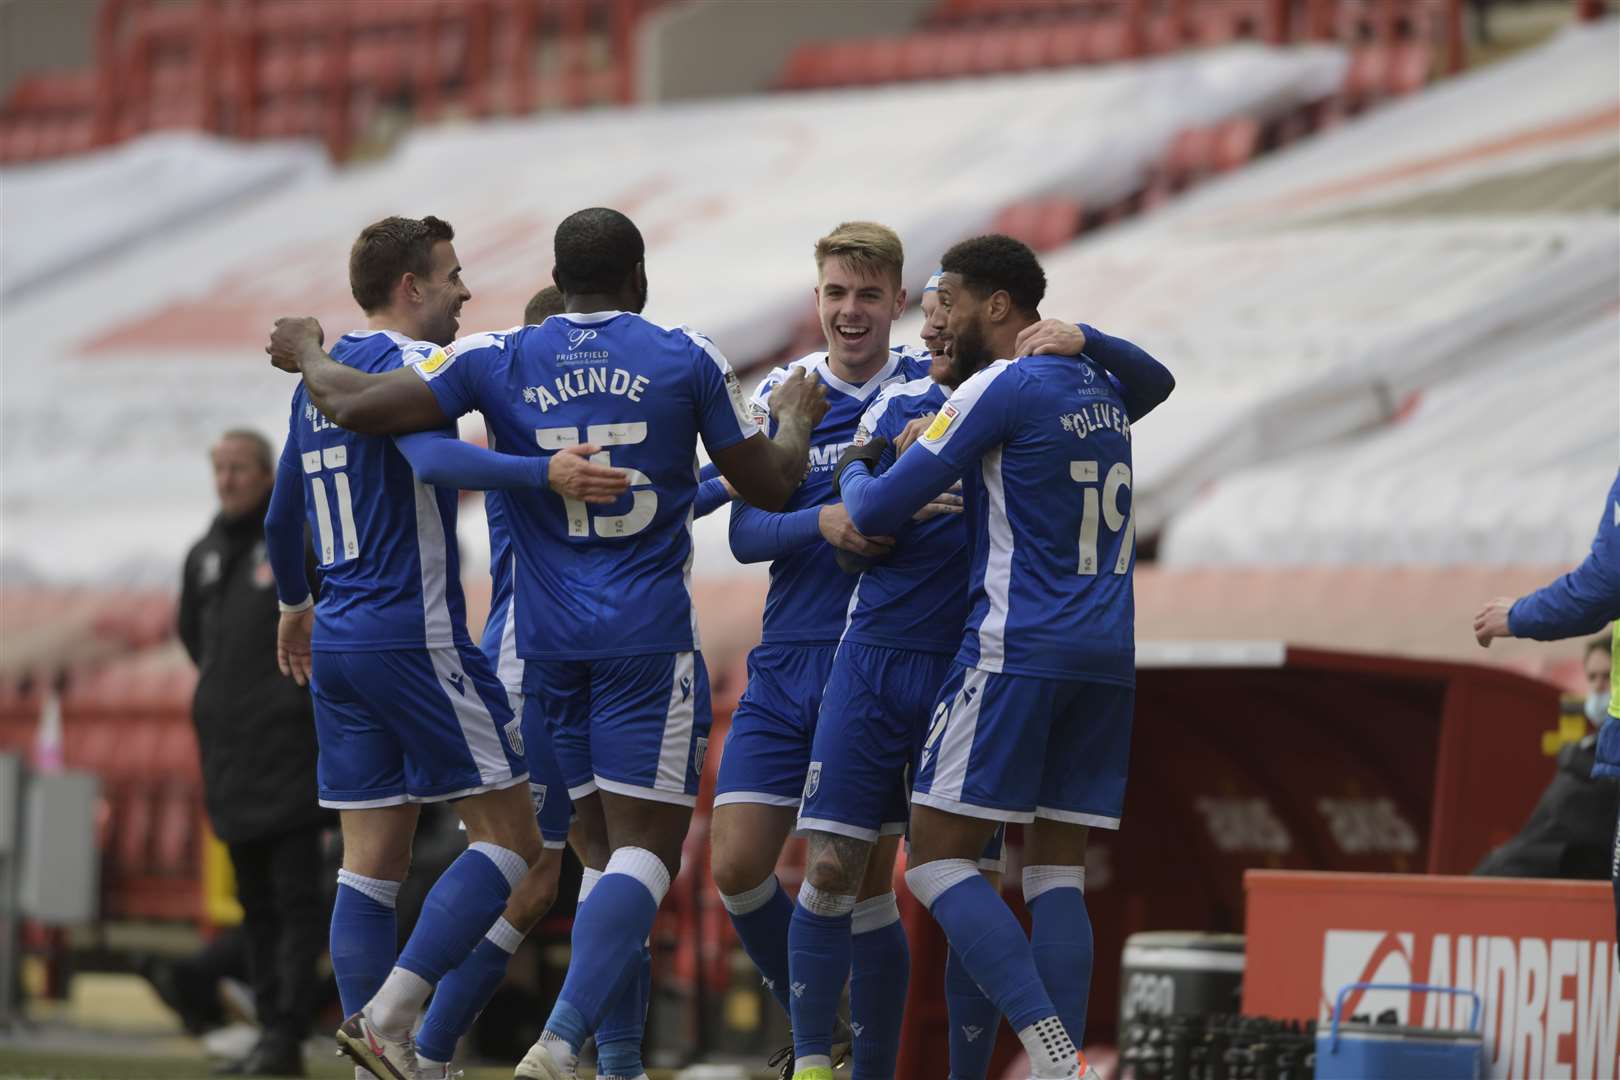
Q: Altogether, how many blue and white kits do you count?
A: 6